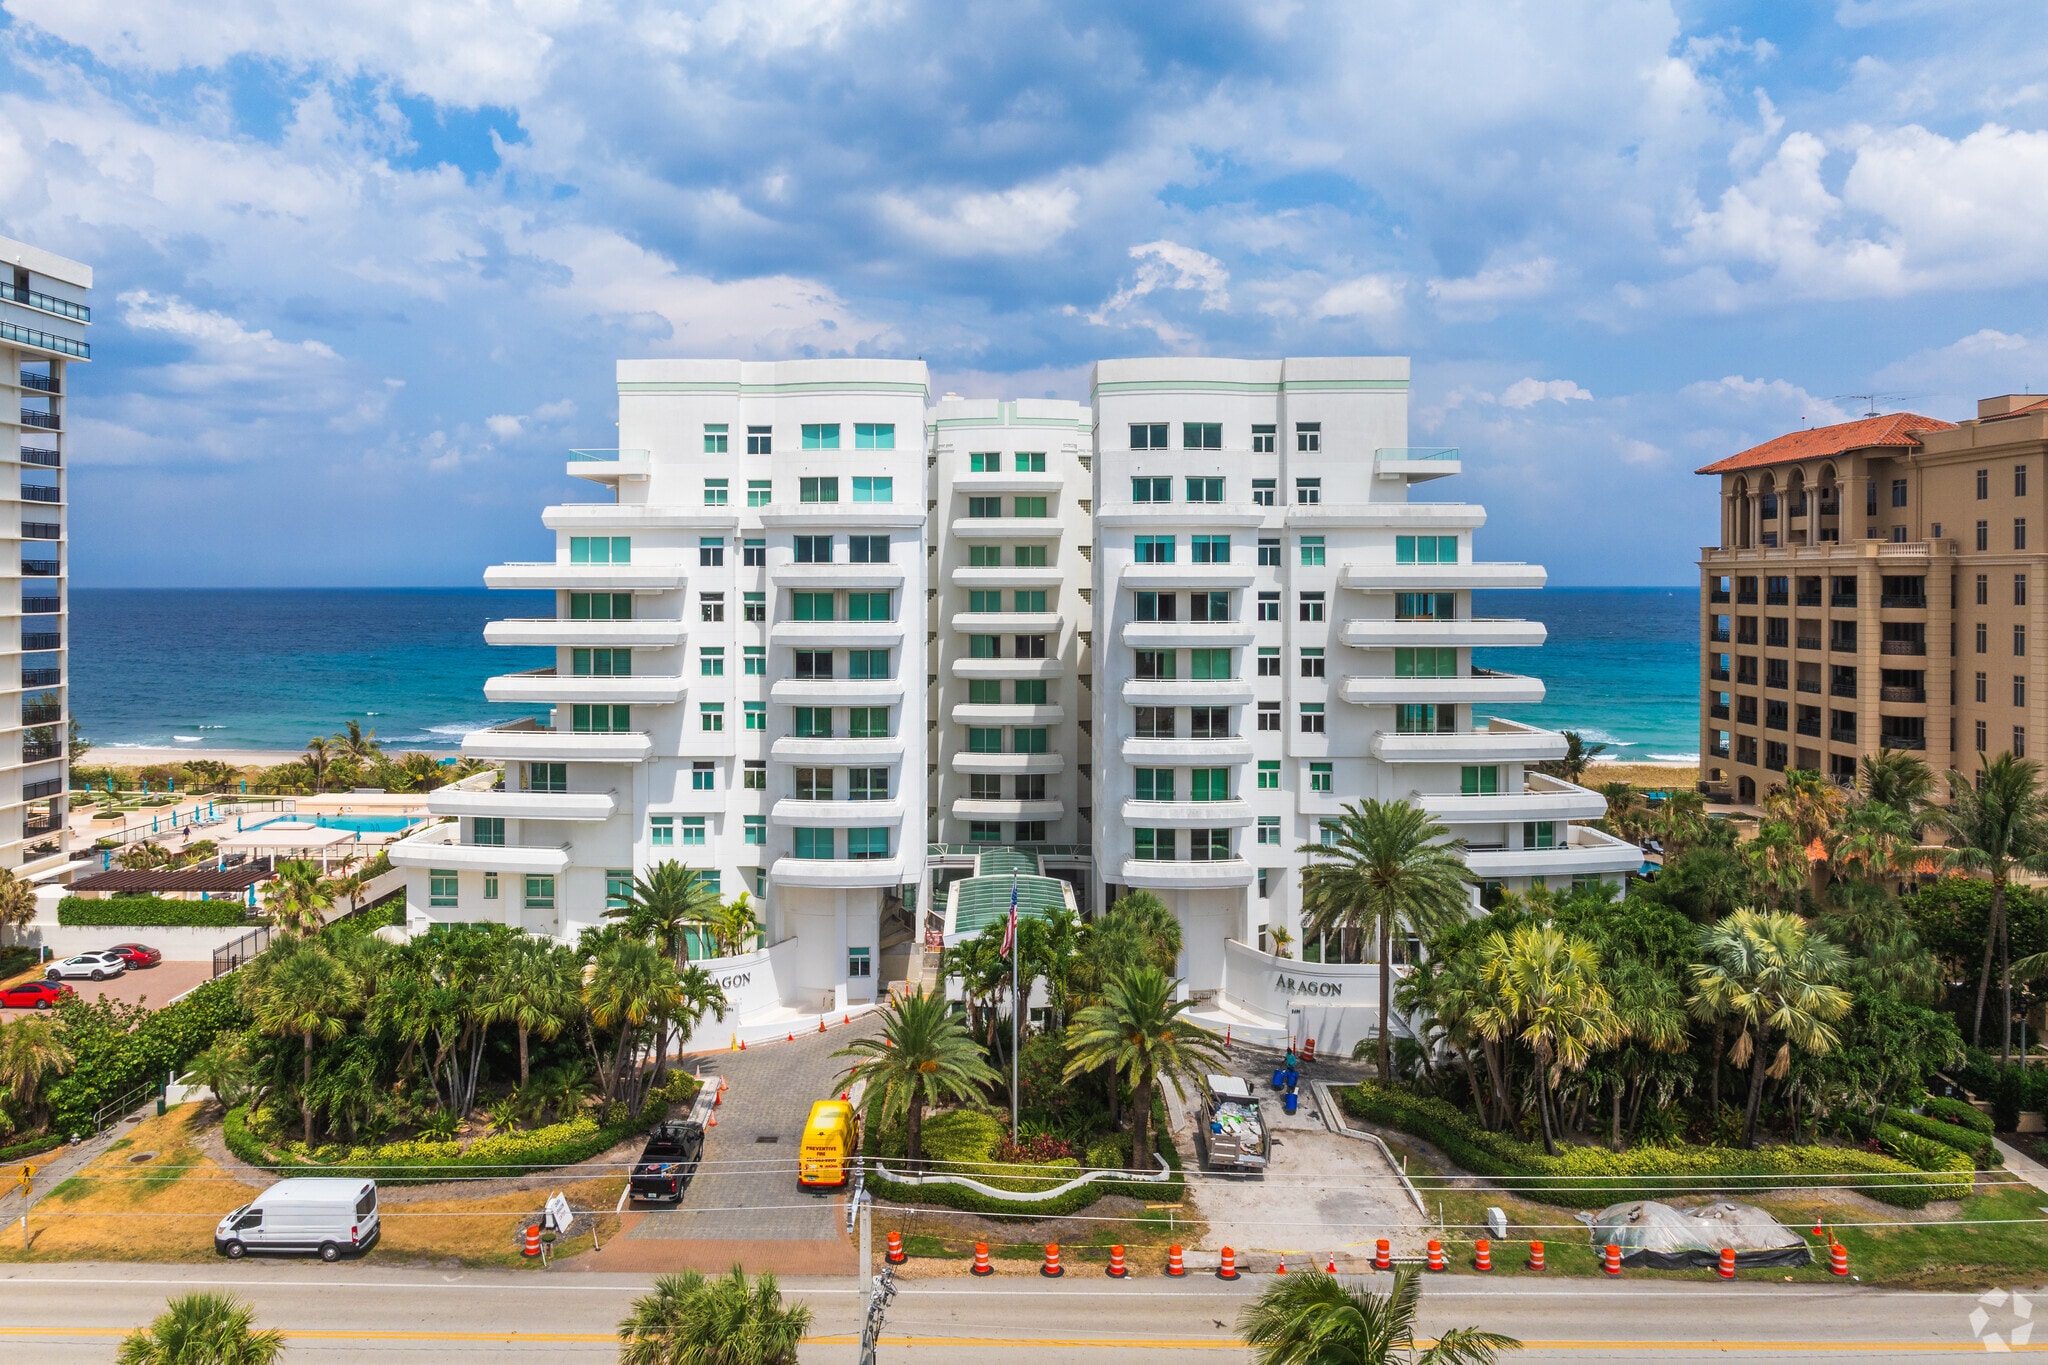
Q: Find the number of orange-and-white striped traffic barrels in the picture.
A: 15